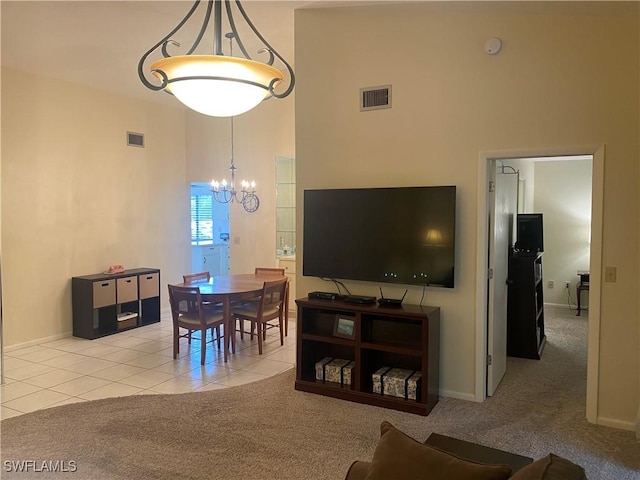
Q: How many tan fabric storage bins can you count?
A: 3